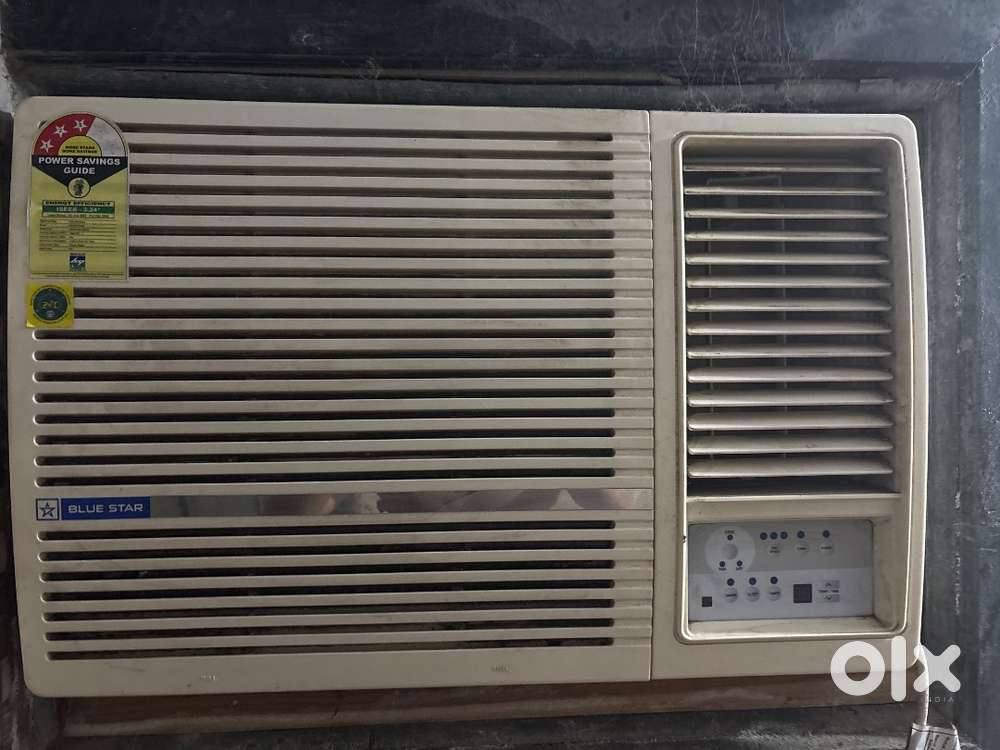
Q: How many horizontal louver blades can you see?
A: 14